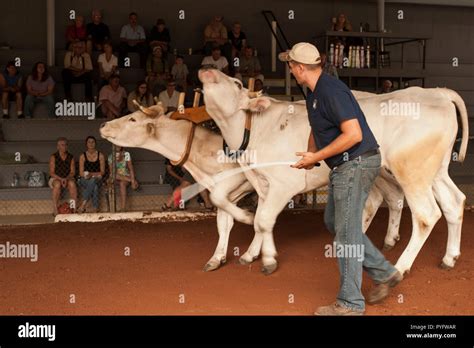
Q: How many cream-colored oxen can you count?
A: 2